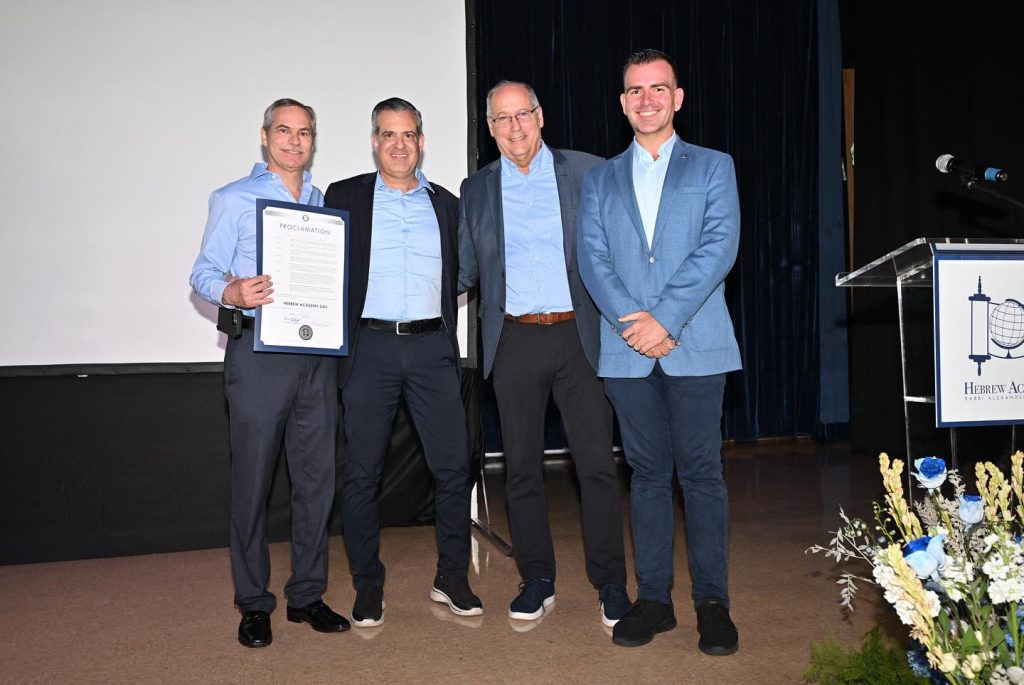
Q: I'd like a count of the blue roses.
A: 3